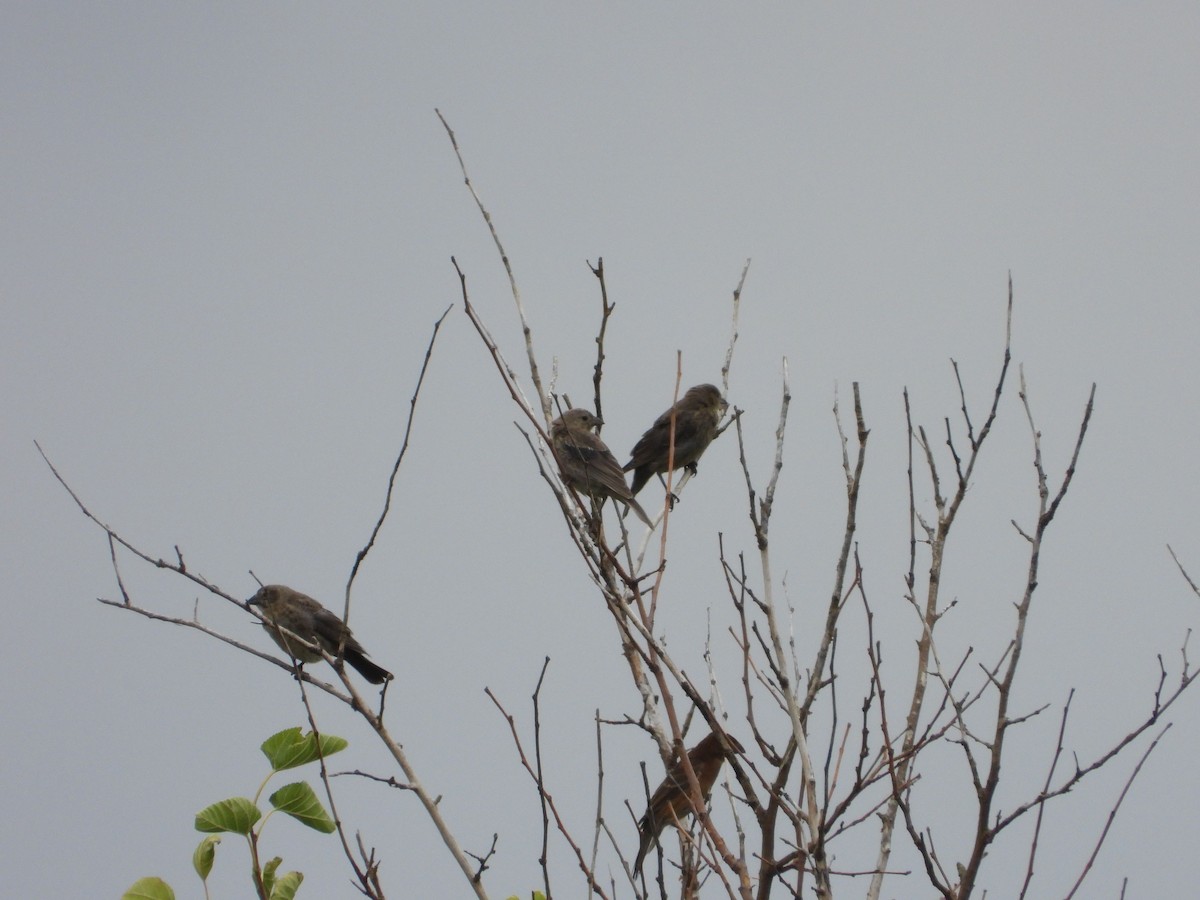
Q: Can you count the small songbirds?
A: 4